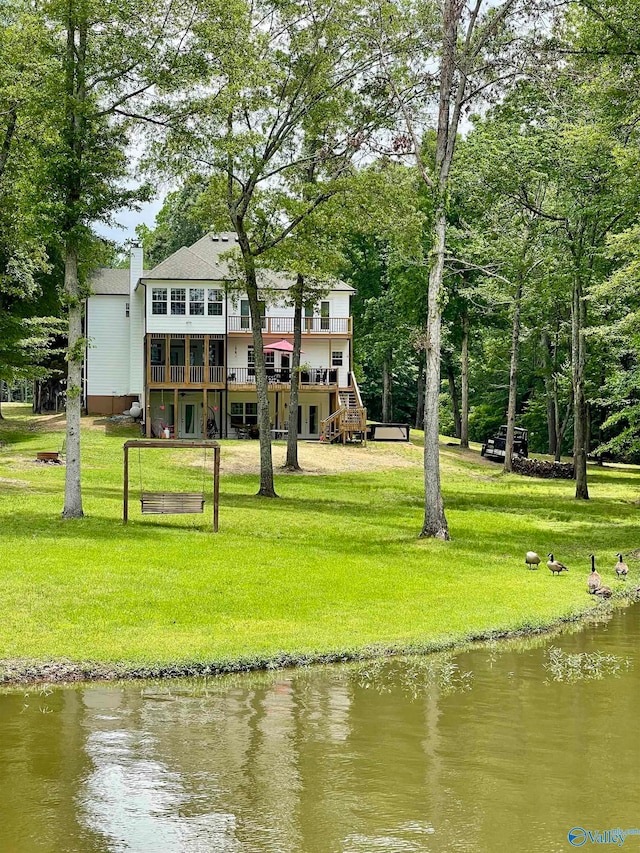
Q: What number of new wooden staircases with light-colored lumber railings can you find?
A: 1